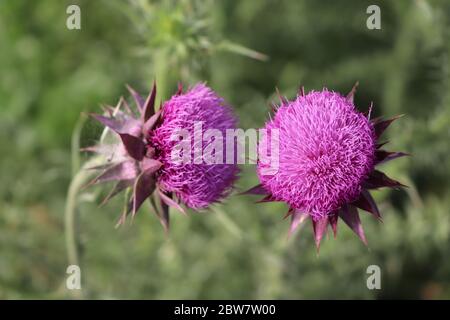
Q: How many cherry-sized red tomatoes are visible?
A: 0